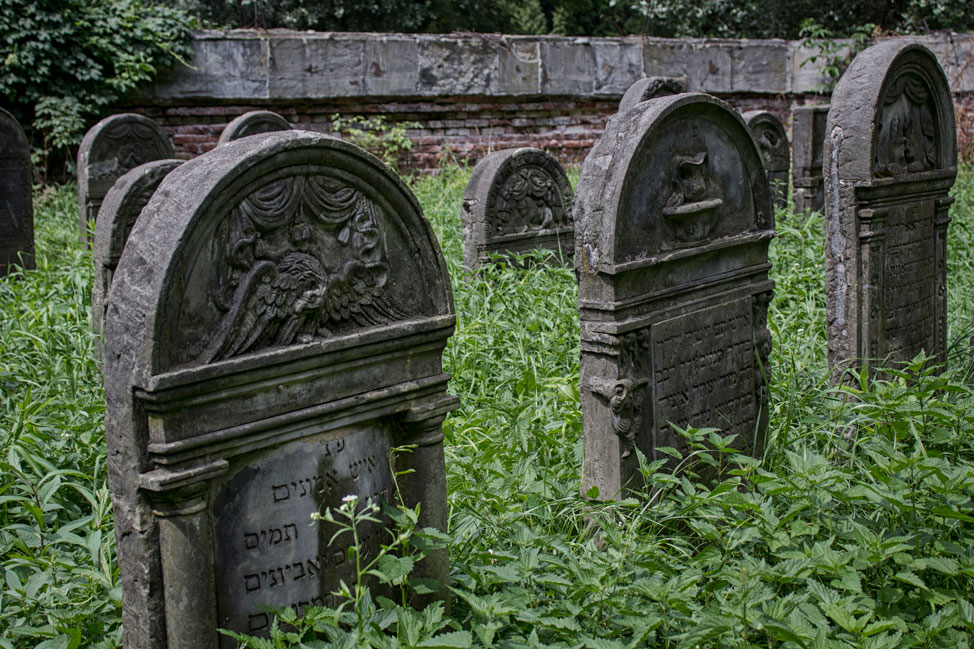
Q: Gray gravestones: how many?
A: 11